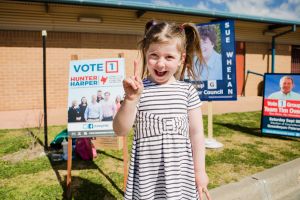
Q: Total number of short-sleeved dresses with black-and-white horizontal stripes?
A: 1